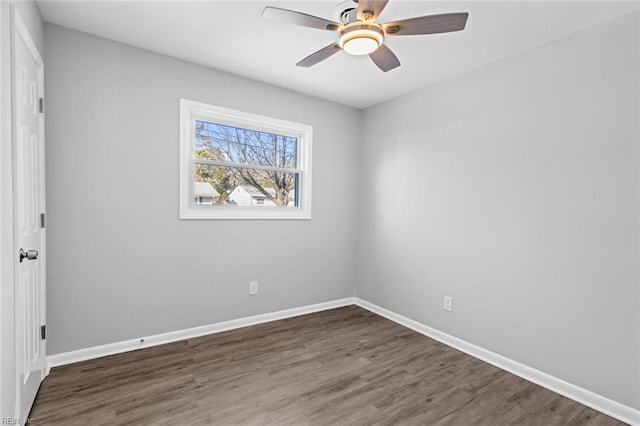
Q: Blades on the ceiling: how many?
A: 5